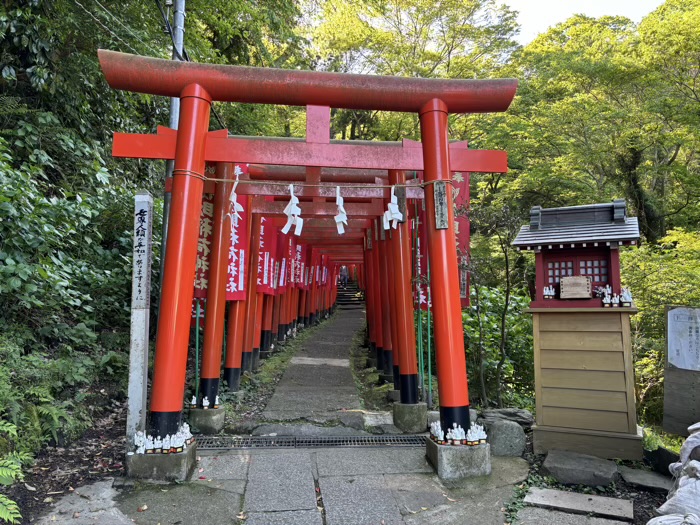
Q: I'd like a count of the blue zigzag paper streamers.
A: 0